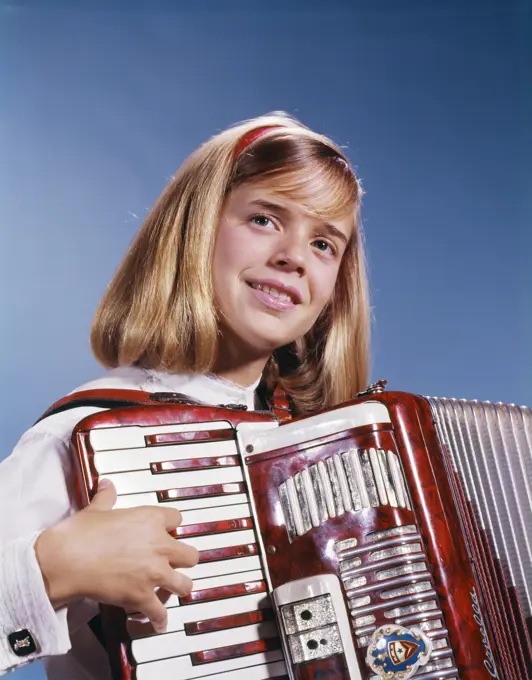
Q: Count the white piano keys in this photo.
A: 12